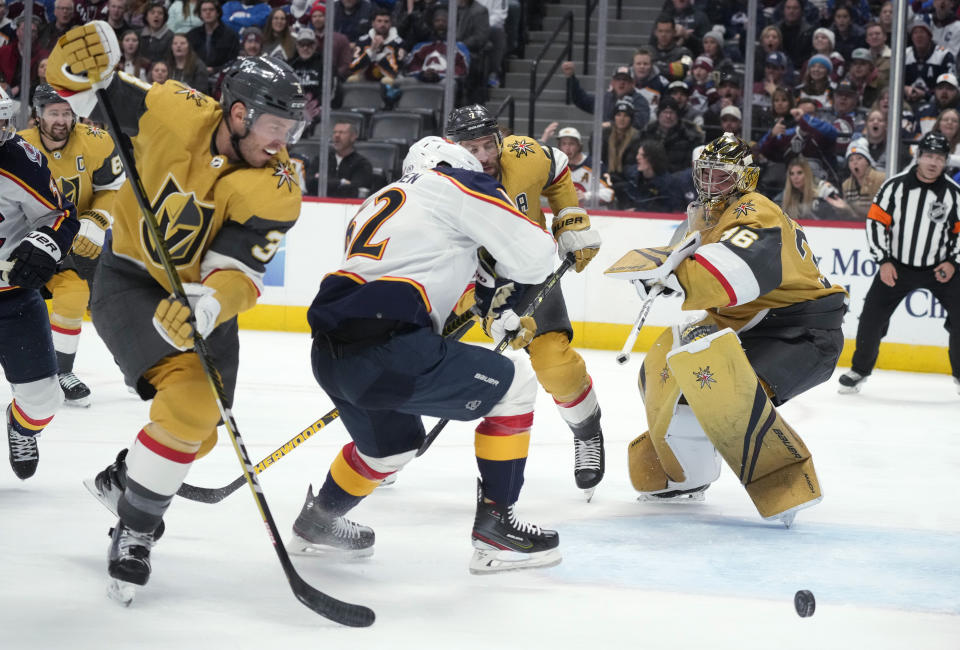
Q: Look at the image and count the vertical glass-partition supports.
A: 6